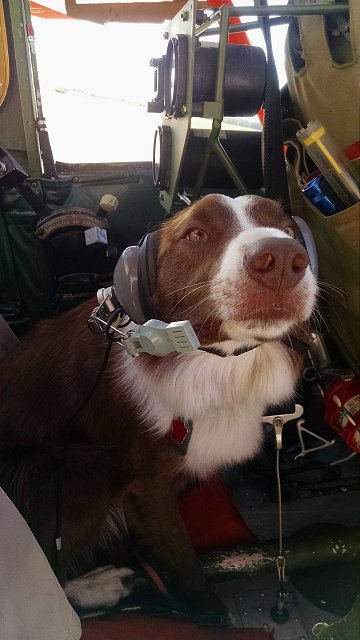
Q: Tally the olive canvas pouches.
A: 1